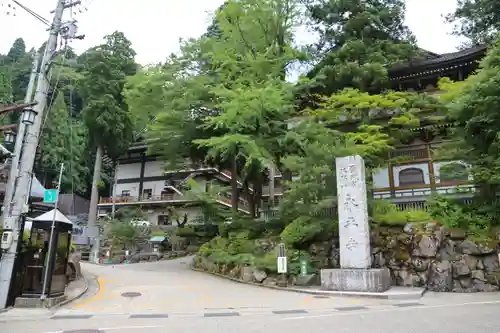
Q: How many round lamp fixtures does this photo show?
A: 2